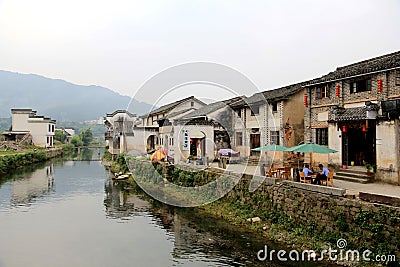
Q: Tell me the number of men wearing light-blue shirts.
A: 2